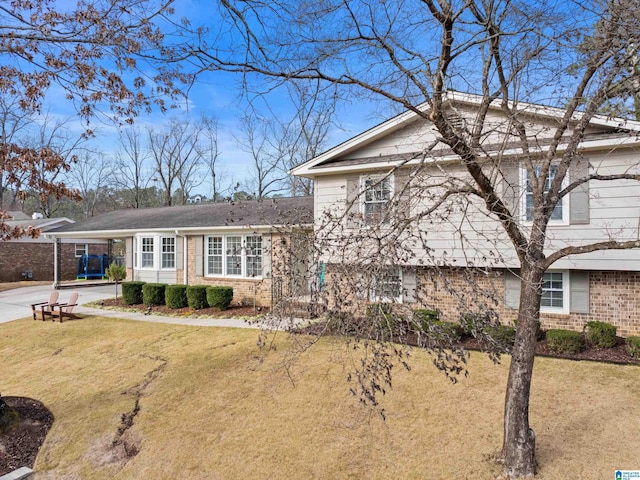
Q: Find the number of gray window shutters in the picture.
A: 12